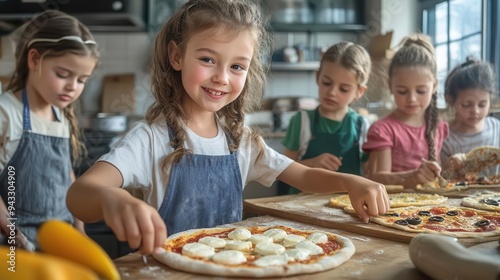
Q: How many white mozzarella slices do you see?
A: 13